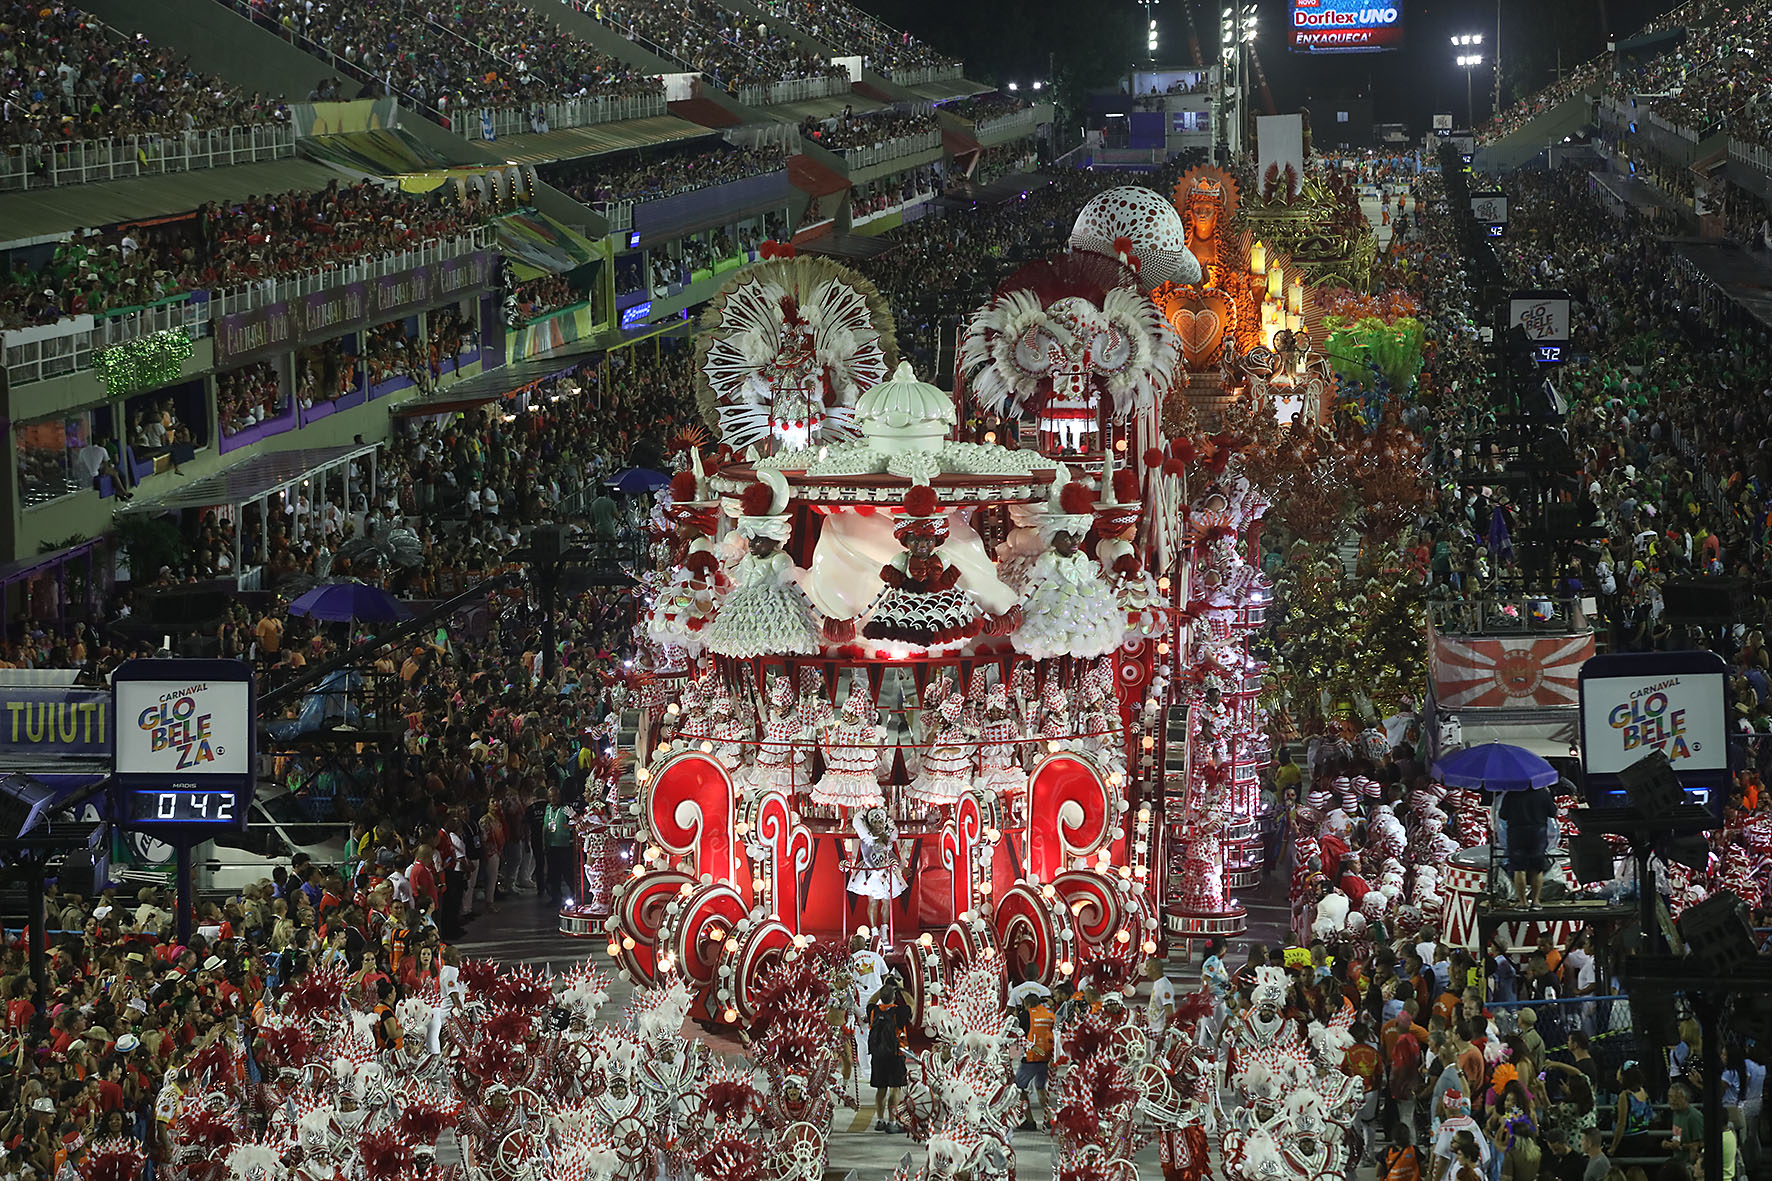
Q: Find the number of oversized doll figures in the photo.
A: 5